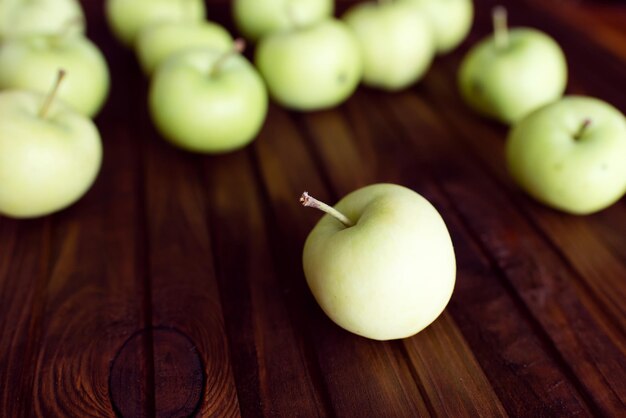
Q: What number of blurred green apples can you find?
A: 12